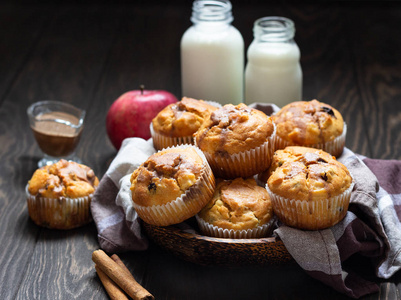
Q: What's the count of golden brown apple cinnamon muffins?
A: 7